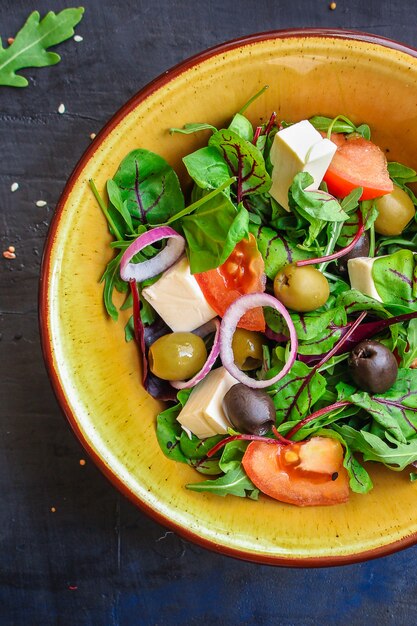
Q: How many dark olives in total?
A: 3